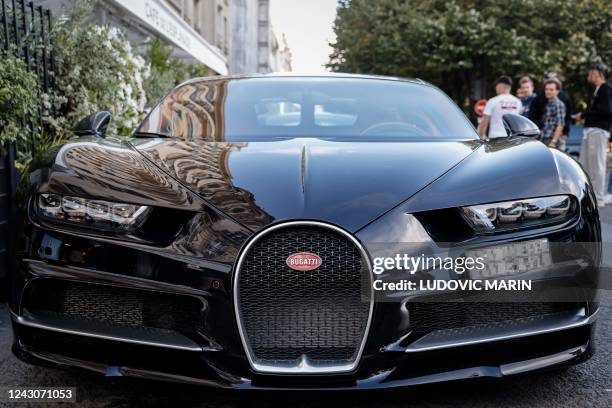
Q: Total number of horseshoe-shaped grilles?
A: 1